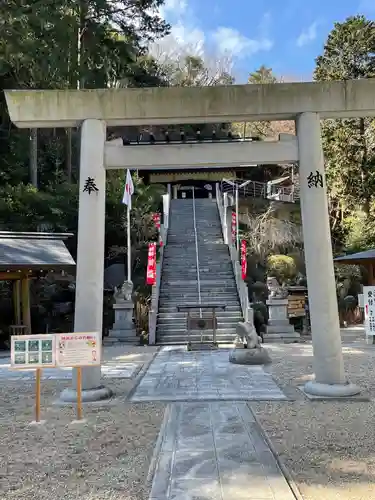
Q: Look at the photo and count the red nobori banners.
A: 4